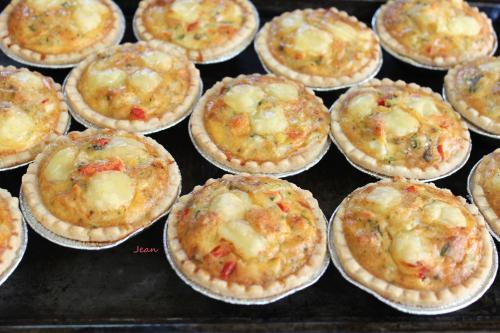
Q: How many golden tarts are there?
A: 14